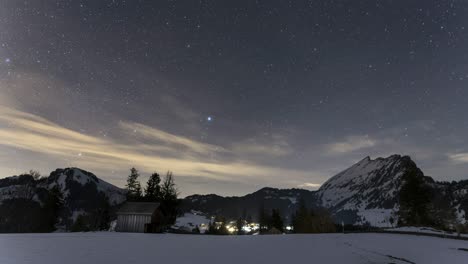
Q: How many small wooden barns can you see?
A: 1